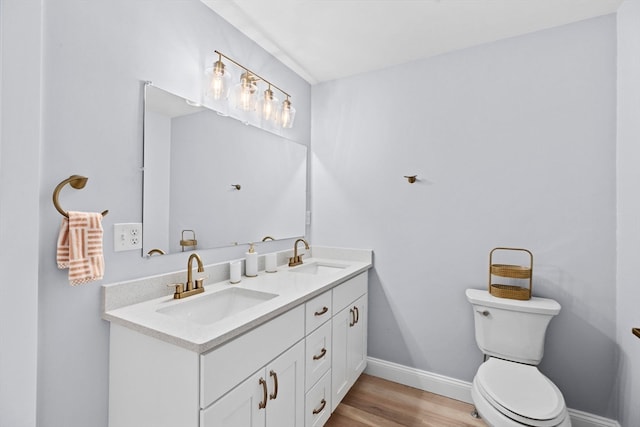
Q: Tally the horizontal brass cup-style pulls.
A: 3